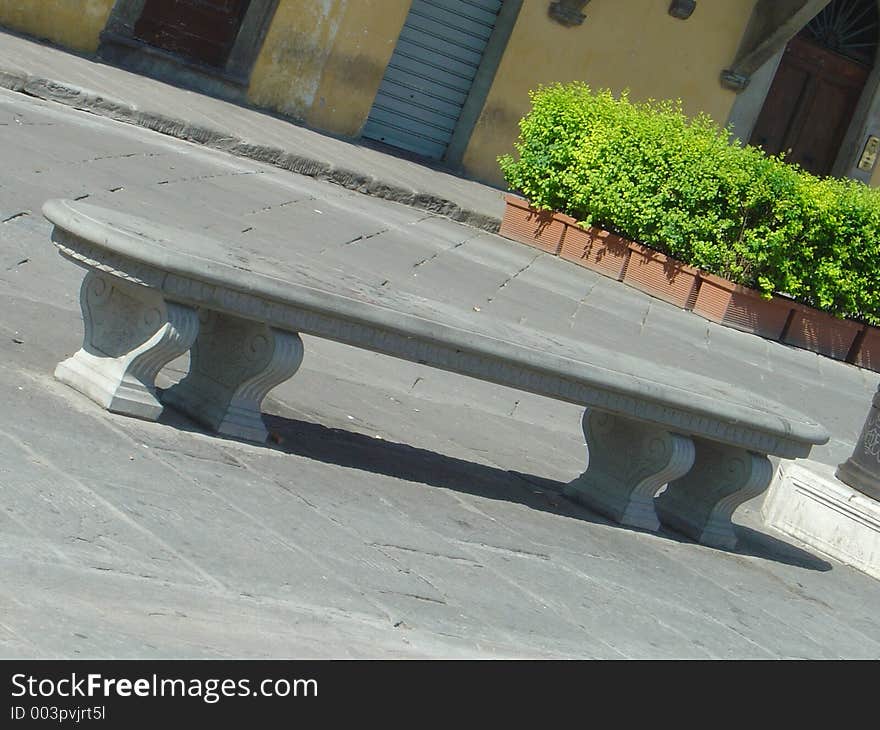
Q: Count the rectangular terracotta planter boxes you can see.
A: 6